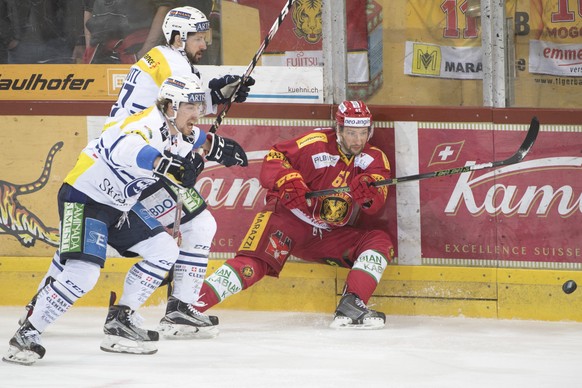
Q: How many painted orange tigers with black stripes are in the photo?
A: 1